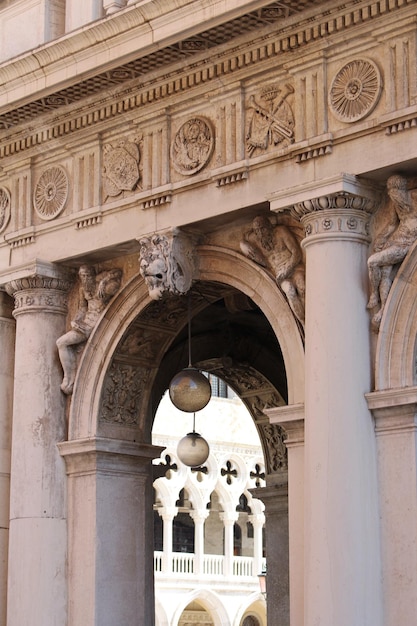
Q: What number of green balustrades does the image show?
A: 0